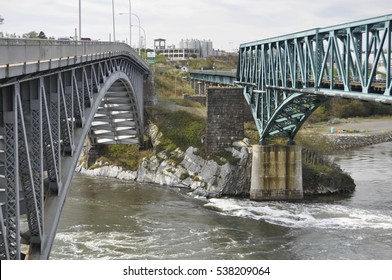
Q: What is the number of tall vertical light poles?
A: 5